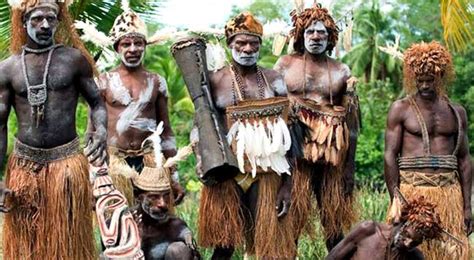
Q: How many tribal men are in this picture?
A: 7